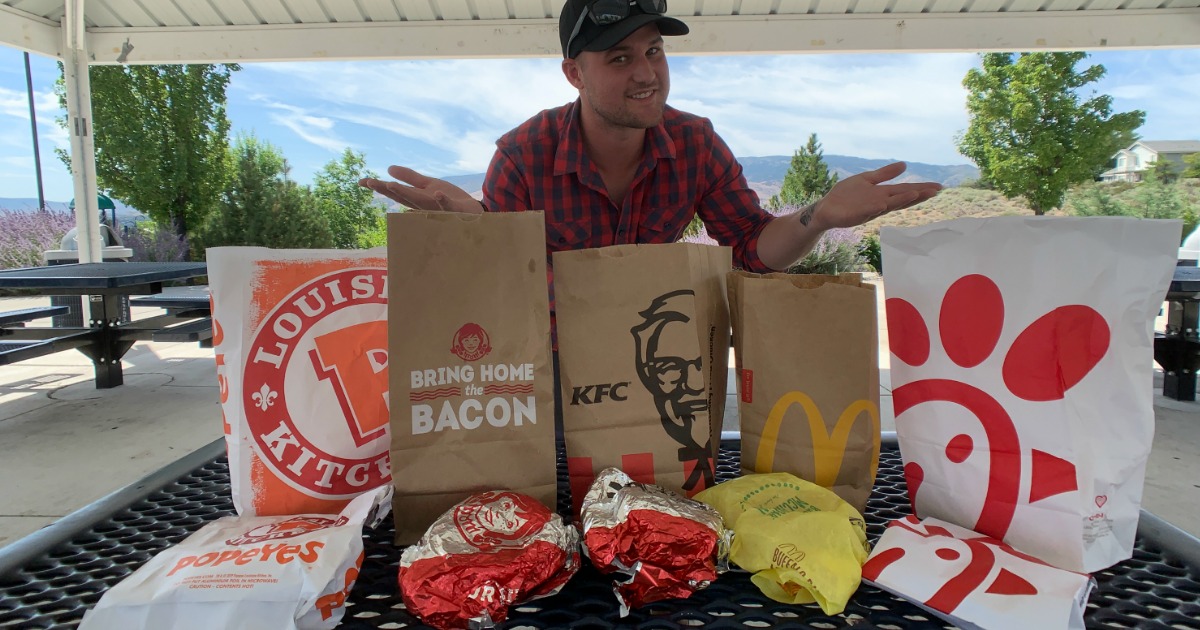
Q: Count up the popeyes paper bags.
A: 2